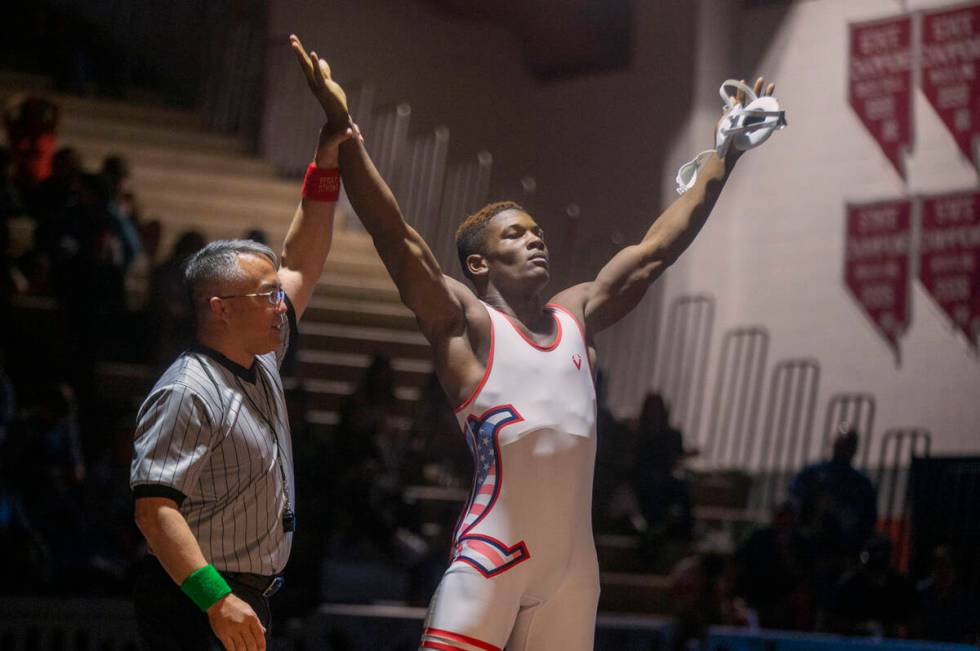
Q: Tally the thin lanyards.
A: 1